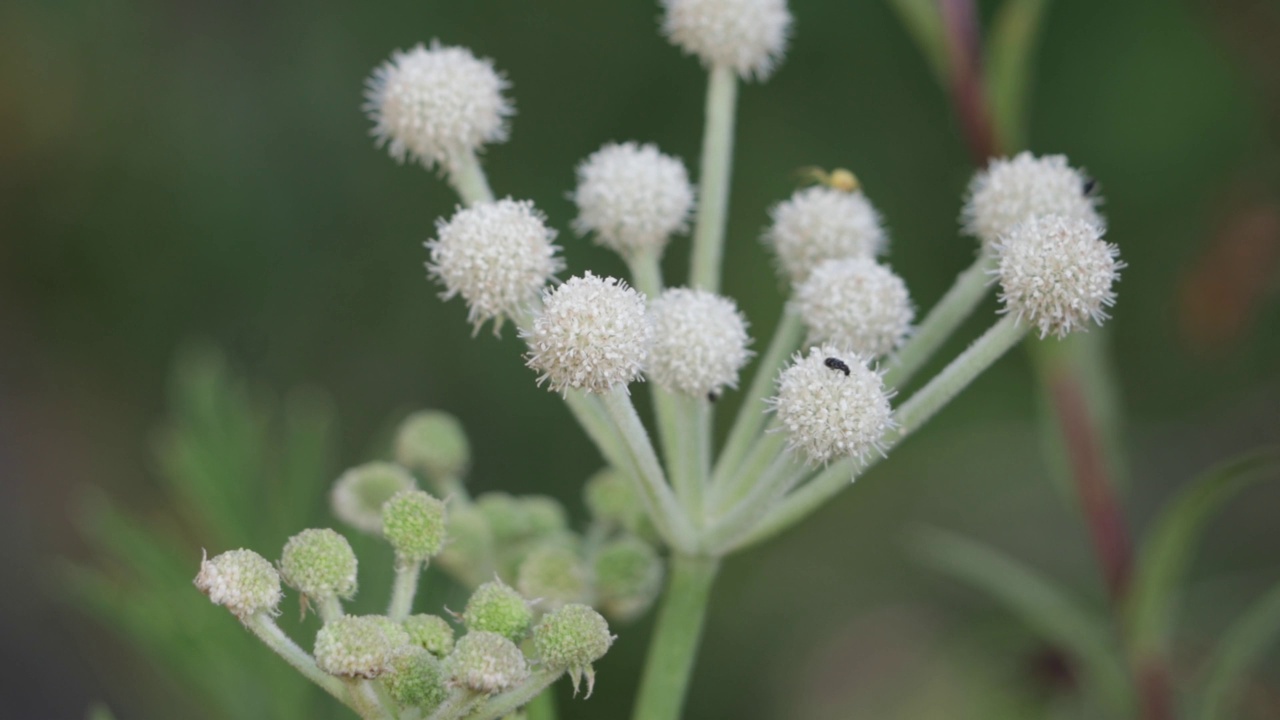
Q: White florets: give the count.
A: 11